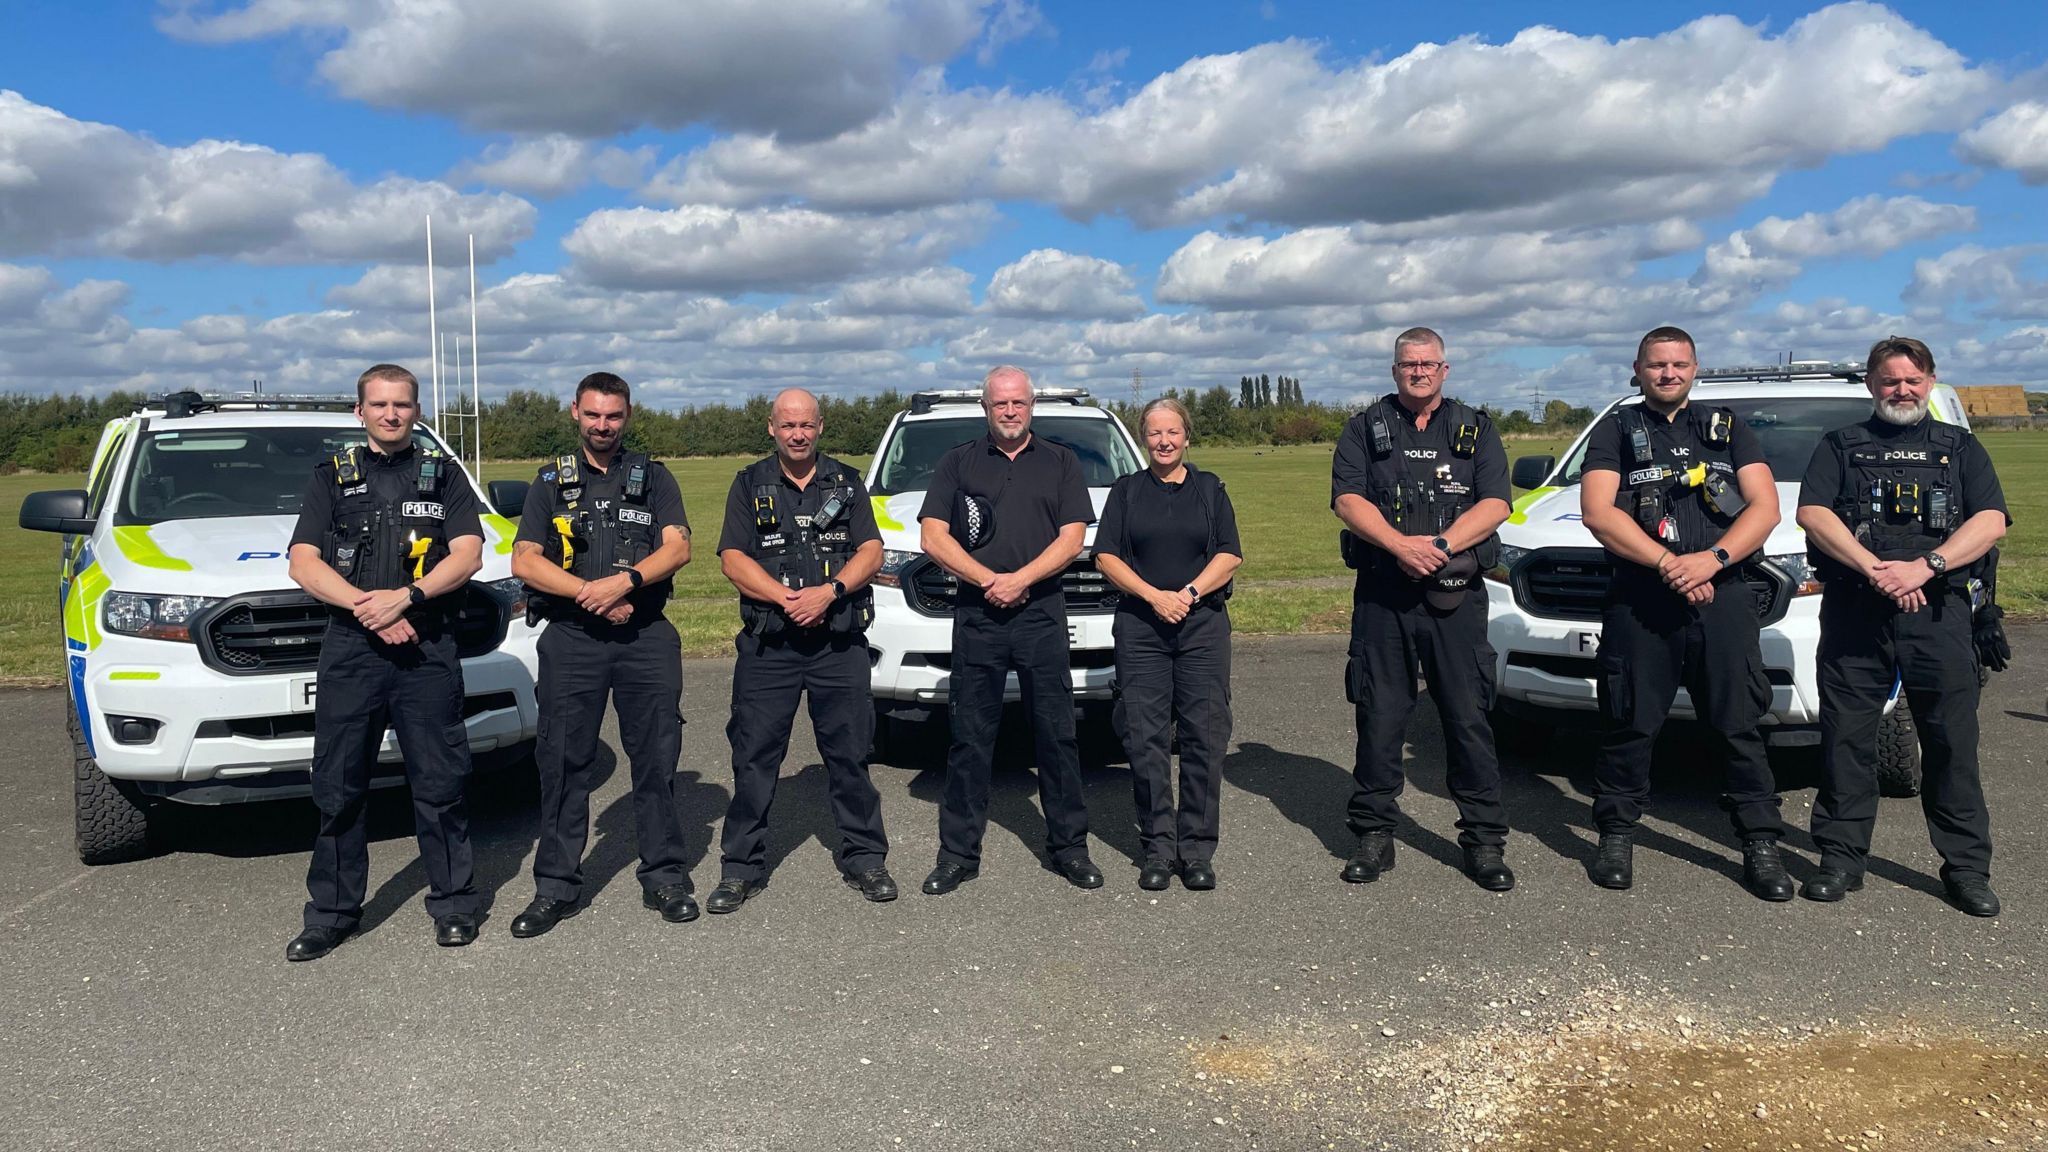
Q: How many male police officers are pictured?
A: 7